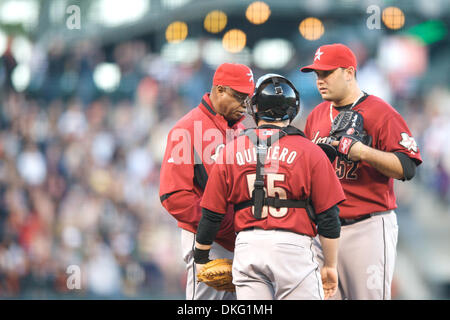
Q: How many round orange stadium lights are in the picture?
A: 6